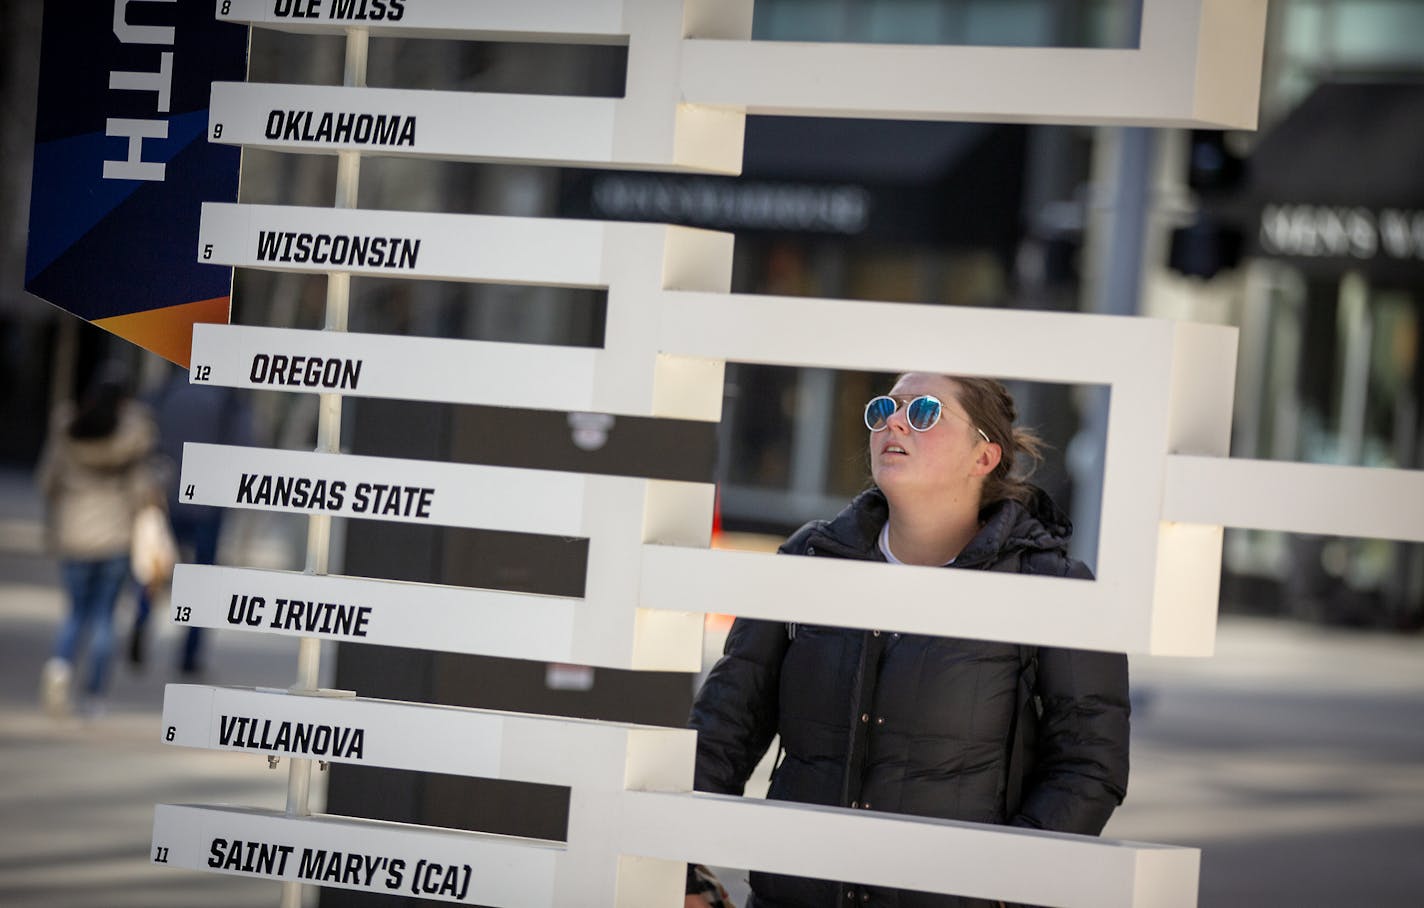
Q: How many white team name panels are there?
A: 8